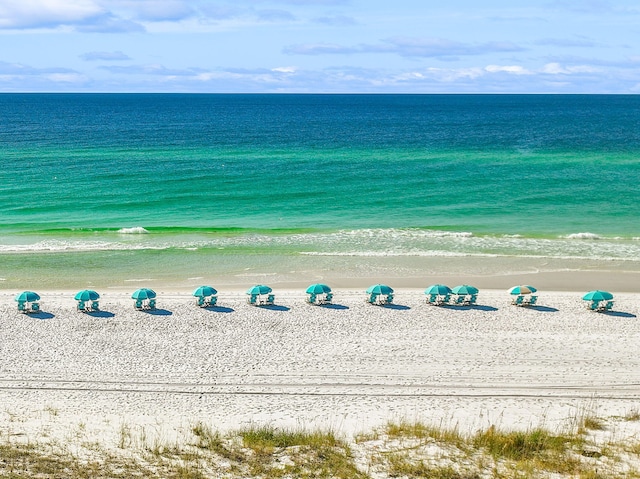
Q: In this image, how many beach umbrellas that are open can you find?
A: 11